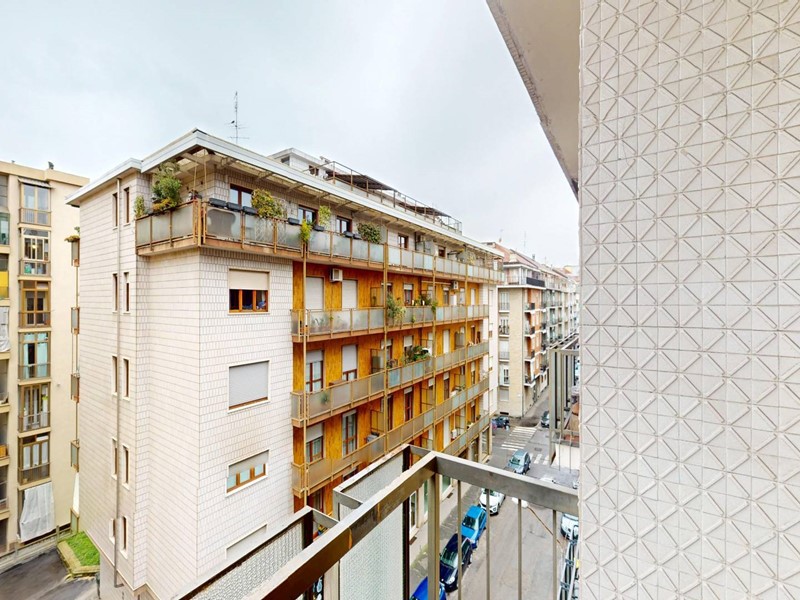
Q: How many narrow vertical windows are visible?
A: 10